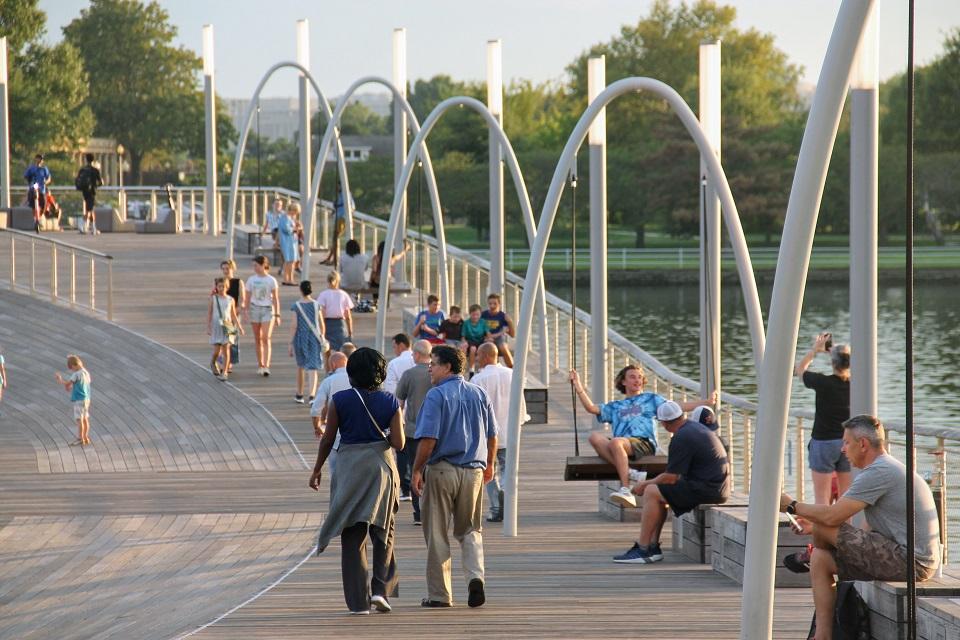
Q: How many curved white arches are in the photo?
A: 5